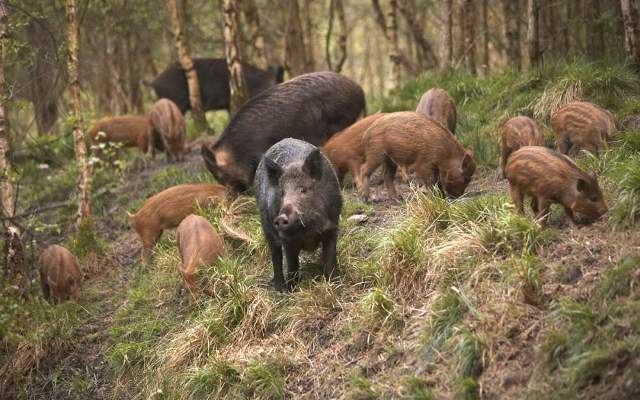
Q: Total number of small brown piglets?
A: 11